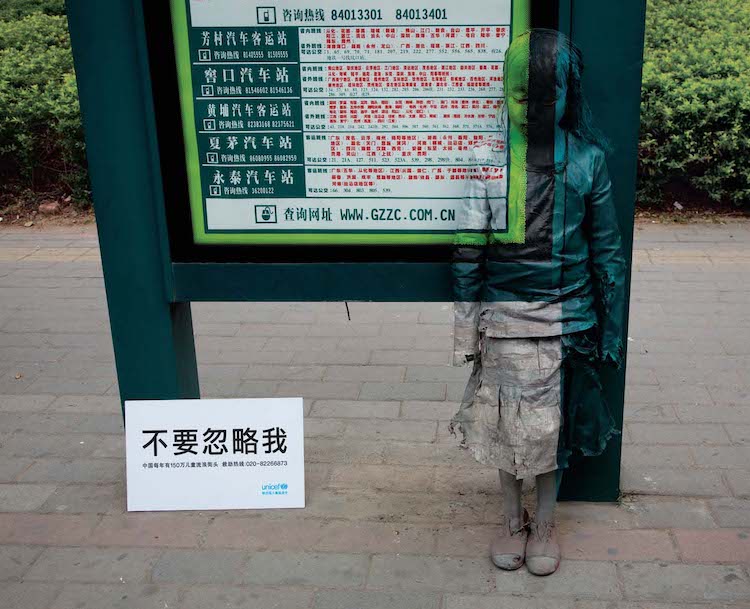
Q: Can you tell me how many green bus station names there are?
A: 5